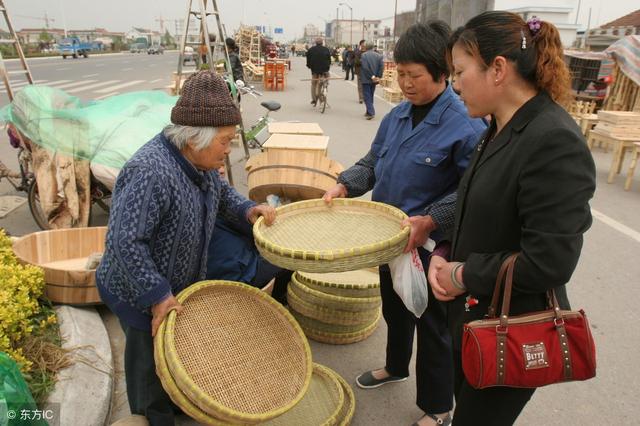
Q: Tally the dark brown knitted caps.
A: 1